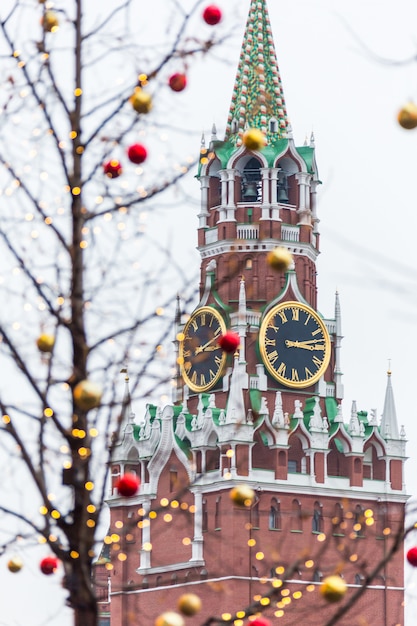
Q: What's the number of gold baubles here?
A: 12